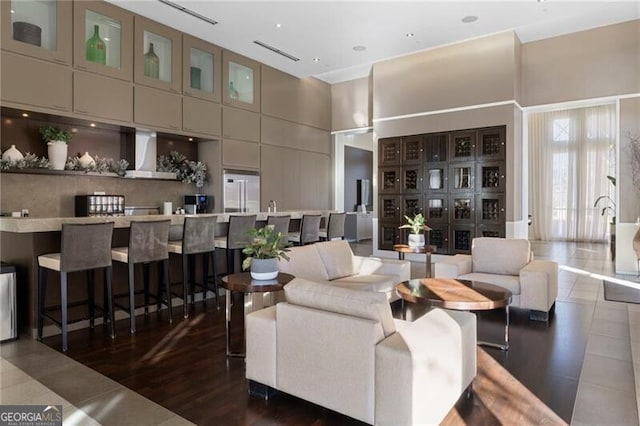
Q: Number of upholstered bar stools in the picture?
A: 7